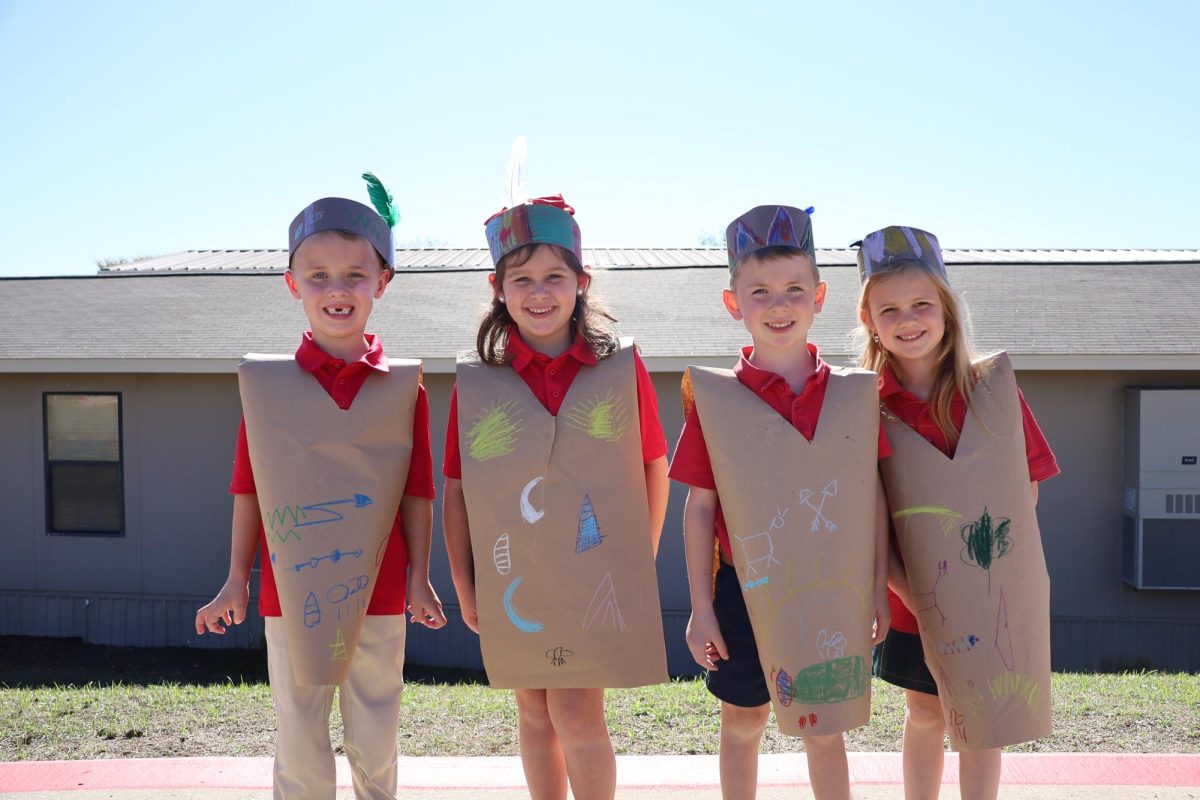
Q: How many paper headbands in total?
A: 4